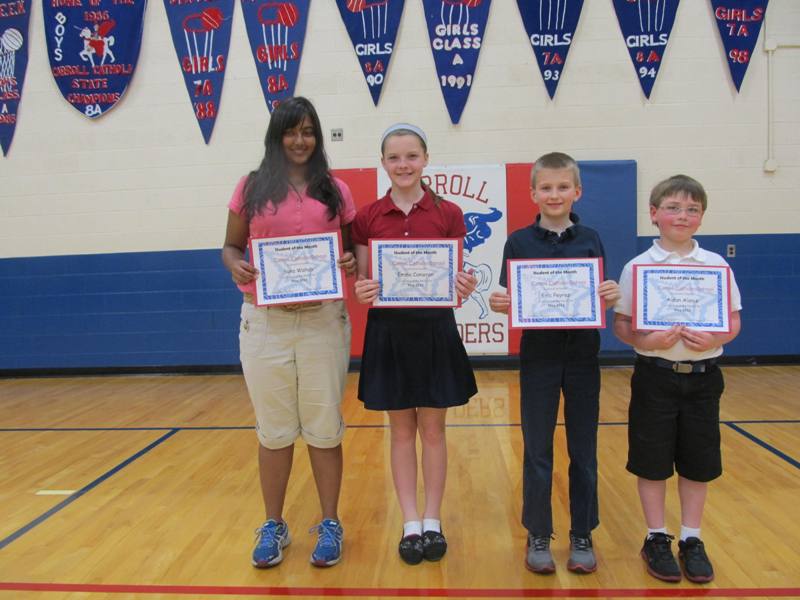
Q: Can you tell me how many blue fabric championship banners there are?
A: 9